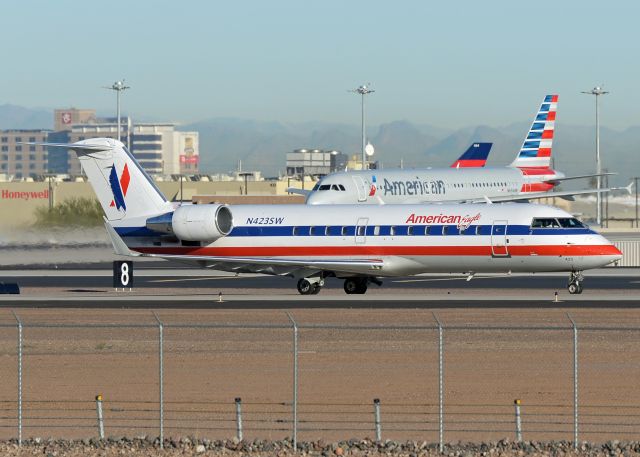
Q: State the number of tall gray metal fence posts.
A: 5